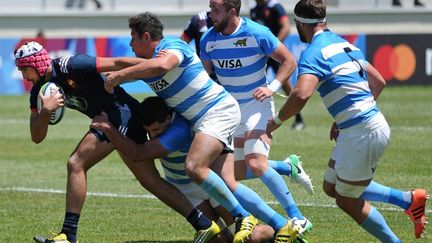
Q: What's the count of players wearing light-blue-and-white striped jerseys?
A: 4